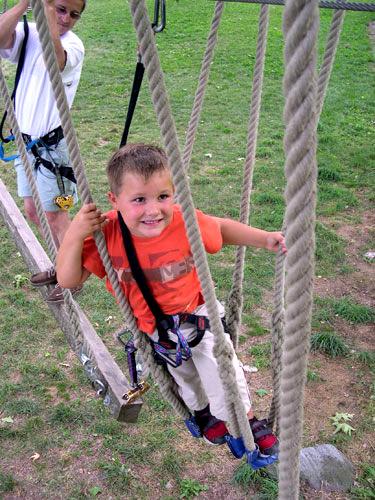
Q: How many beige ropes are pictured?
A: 7